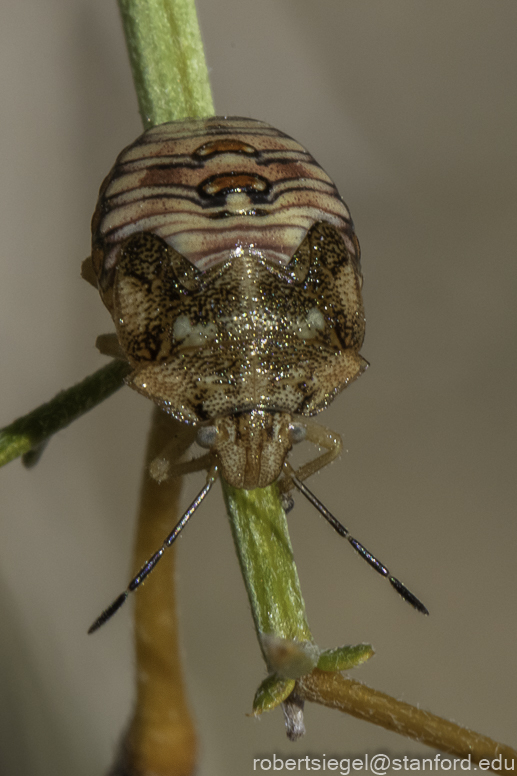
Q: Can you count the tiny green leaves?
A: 2